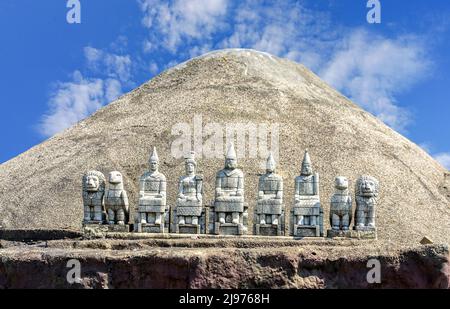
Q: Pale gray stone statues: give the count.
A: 9